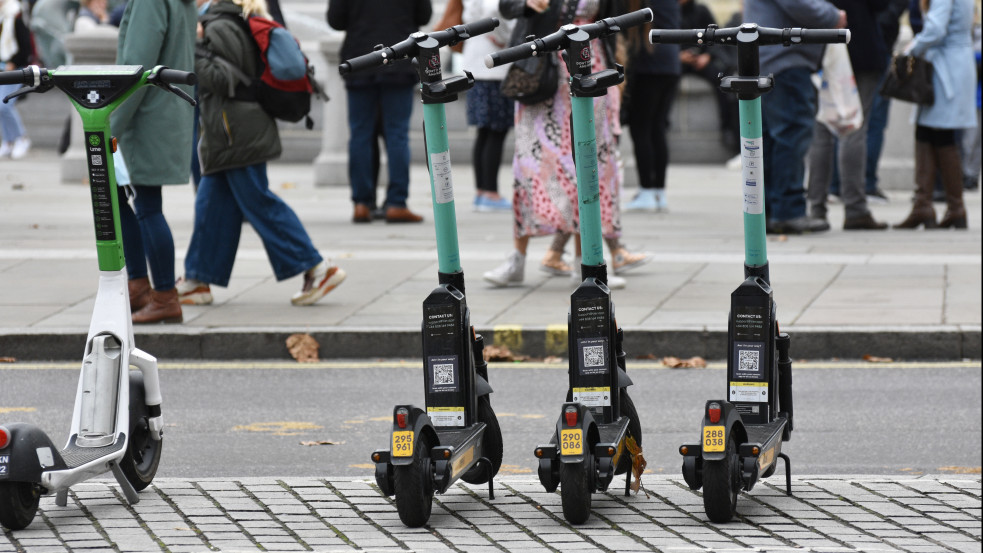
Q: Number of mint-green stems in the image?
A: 3